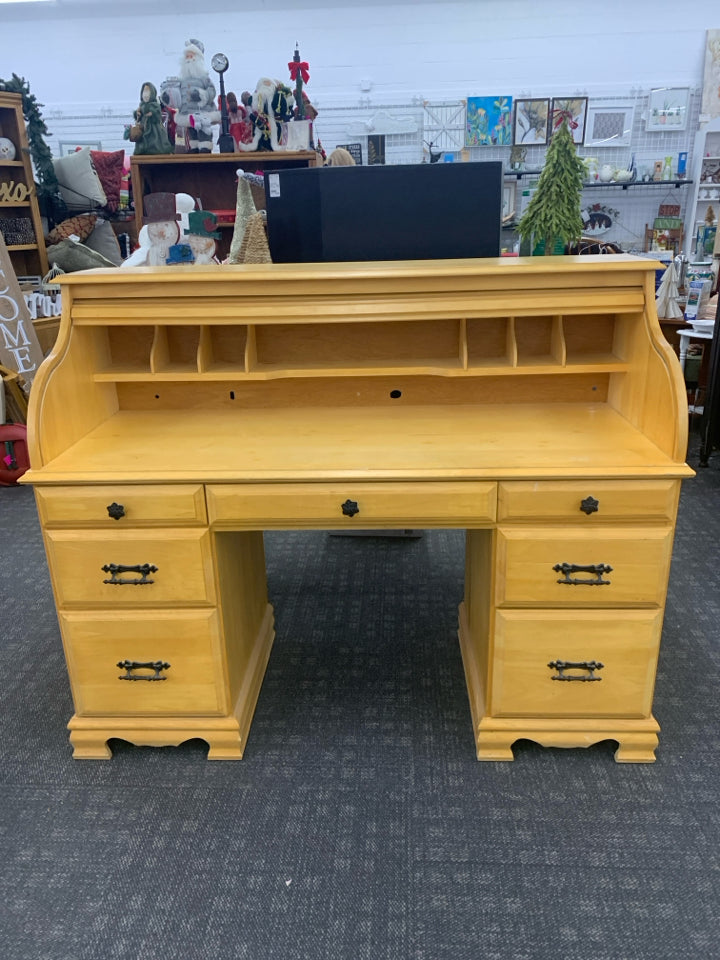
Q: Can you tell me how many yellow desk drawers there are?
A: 7